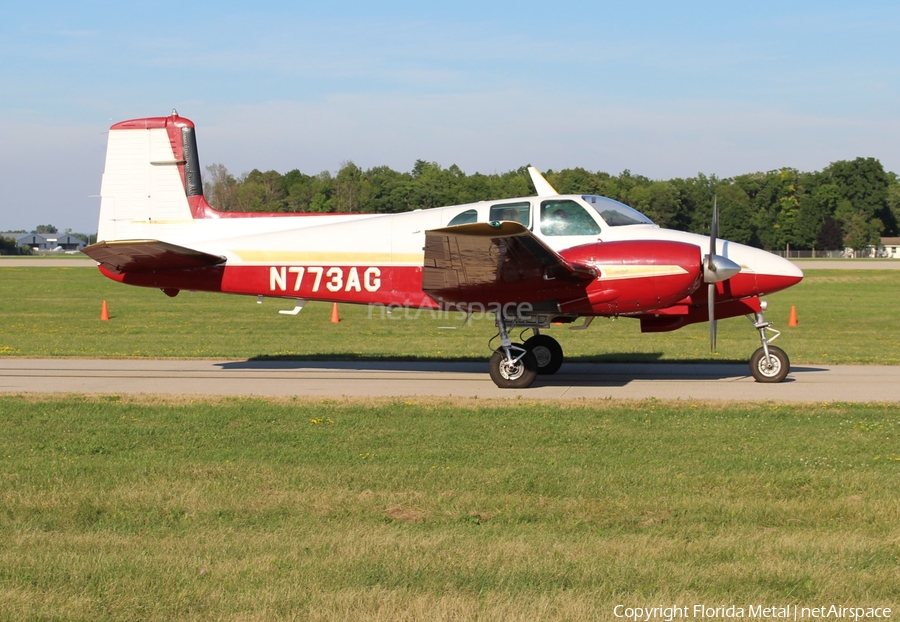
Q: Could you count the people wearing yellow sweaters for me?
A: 0